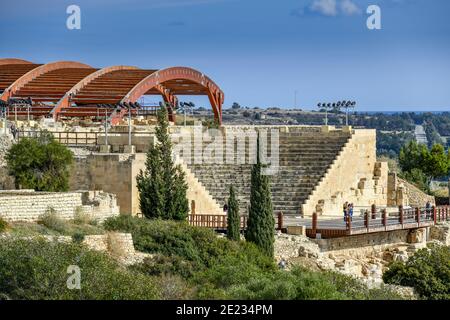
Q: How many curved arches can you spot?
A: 4